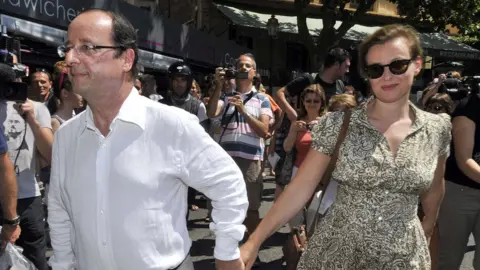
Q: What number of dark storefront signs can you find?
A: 1